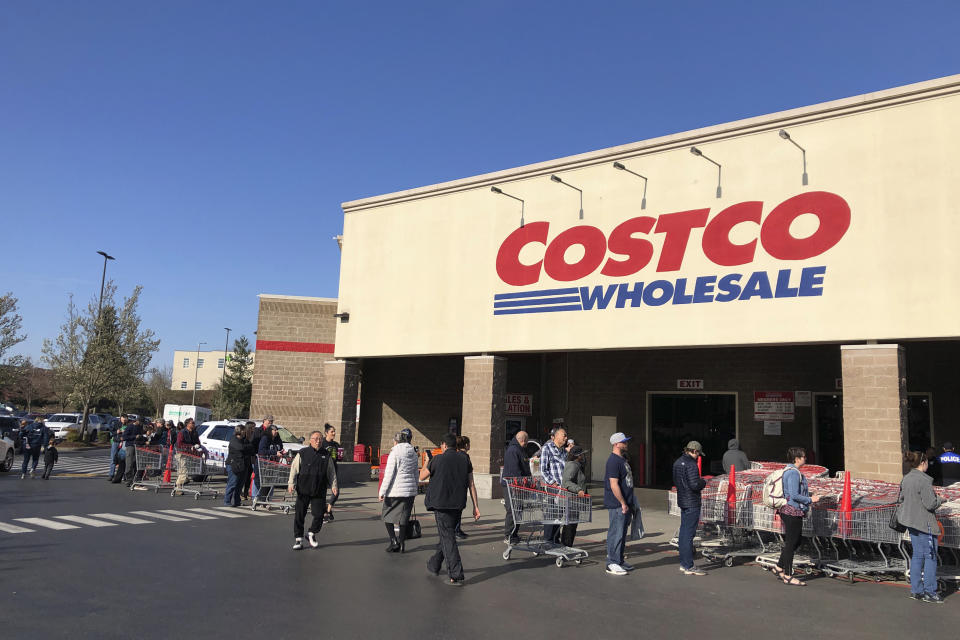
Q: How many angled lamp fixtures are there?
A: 5